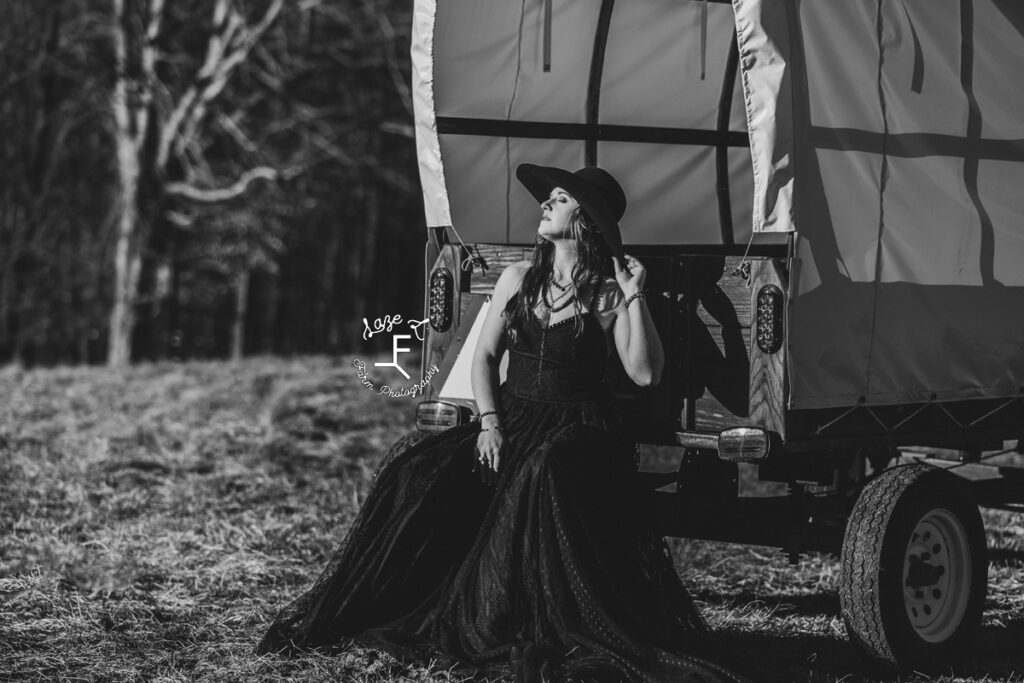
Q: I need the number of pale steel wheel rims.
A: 1